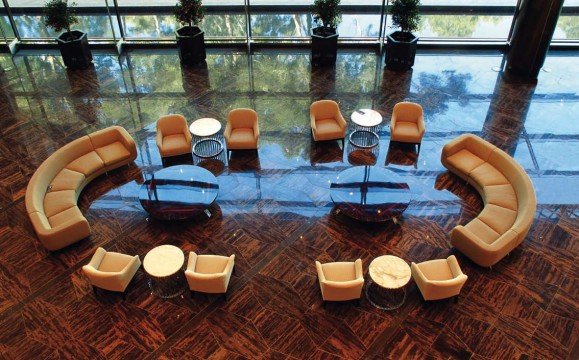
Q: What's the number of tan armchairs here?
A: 8